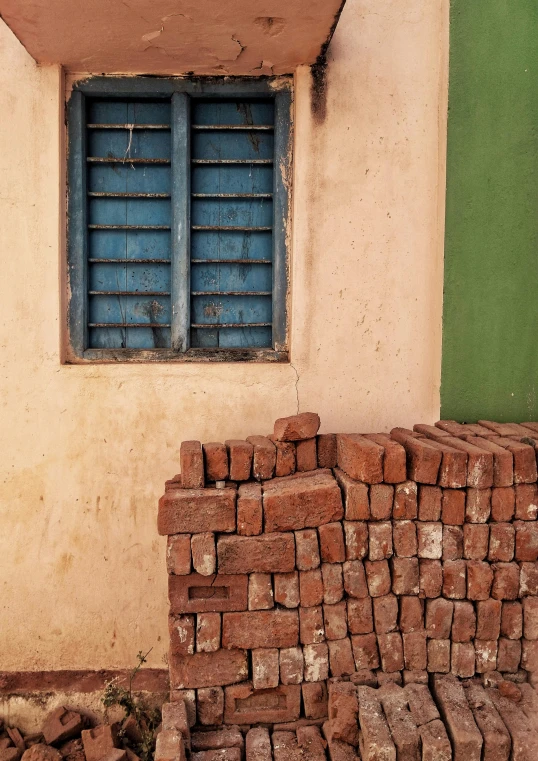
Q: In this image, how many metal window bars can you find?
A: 14